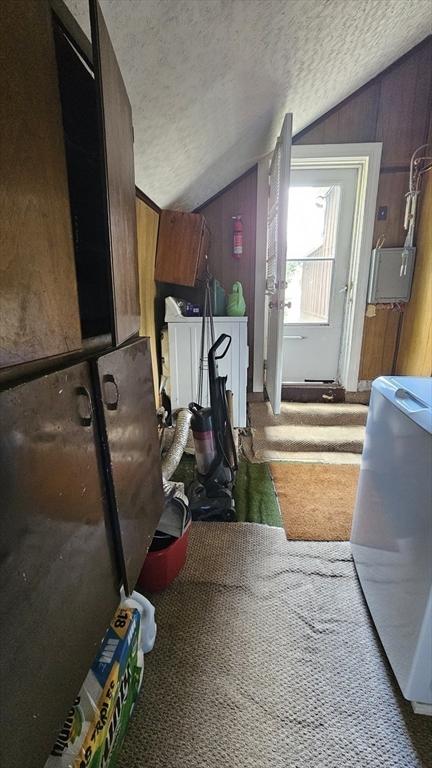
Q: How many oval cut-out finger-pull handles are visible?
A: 2